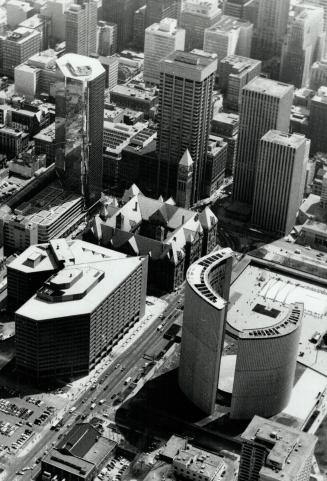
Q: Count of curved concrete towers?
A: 2